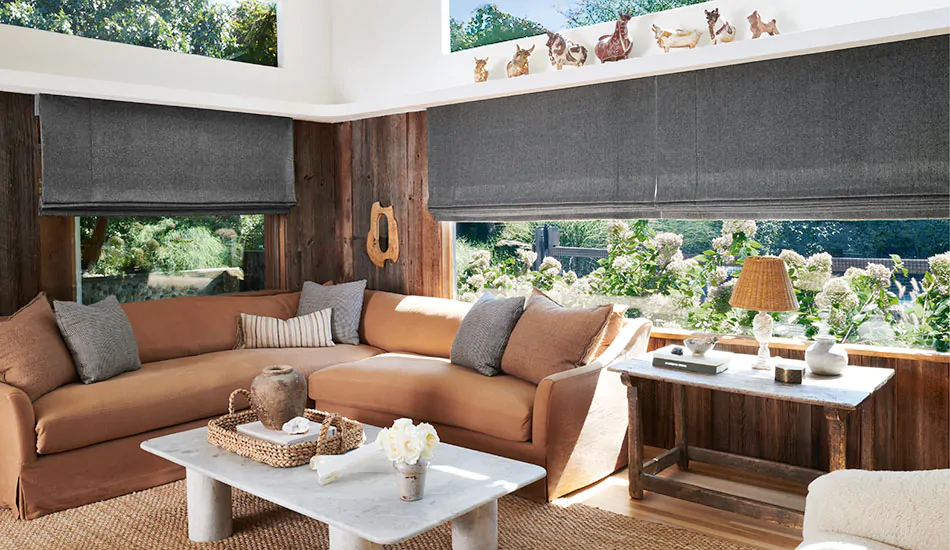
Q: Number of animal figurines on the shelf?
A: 7